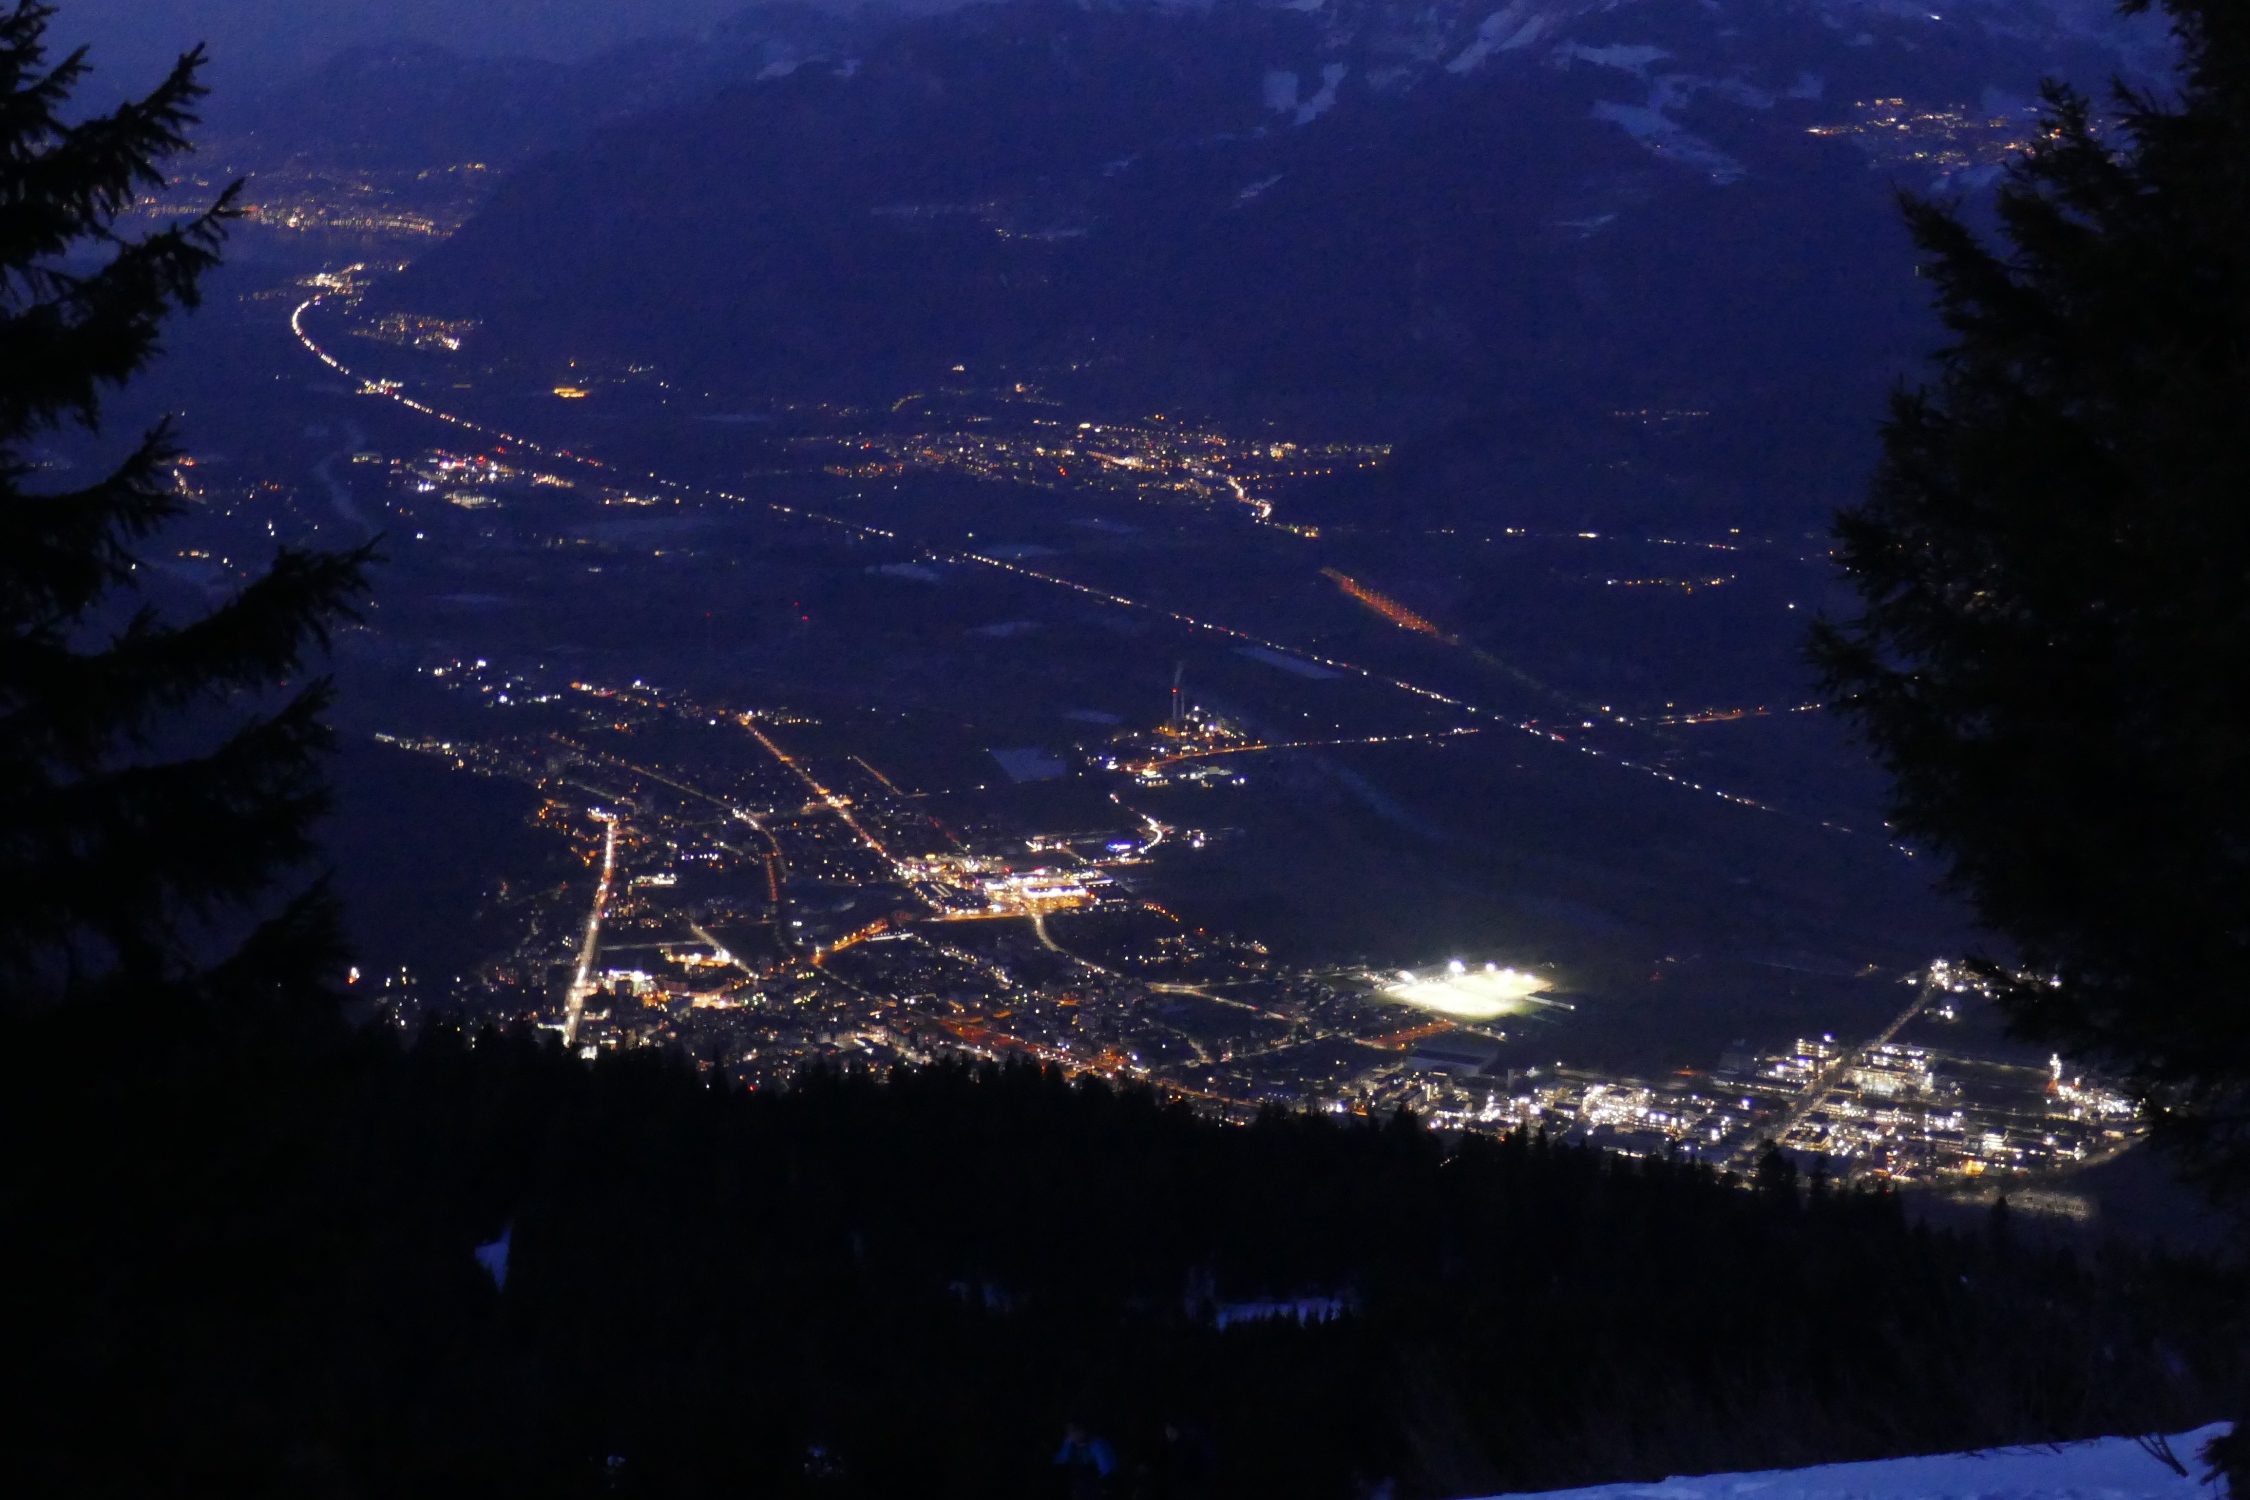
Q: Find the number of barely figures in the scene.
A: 2